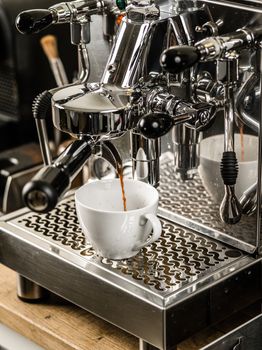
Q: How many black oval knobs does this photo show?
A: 3